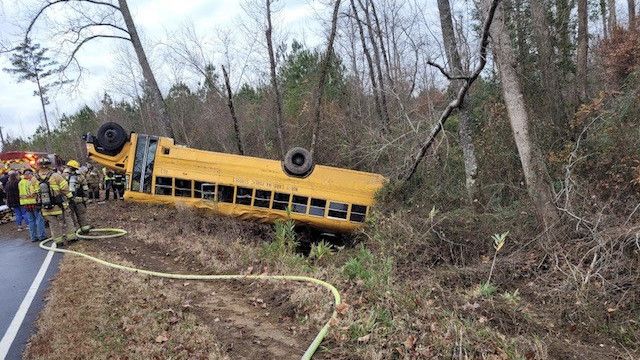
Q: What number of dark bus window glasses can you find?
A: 11